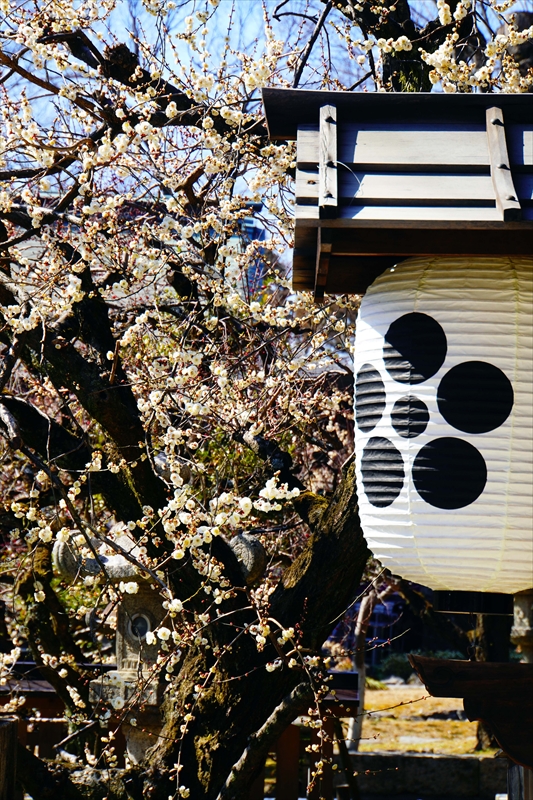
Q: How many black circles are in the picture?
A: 6